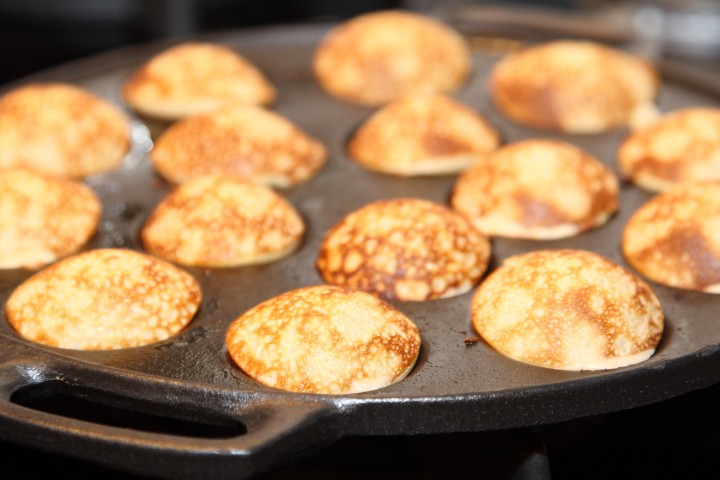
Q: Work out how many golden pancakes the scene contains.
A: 15